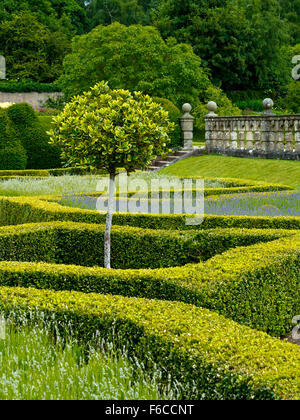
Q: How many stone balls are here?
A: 3